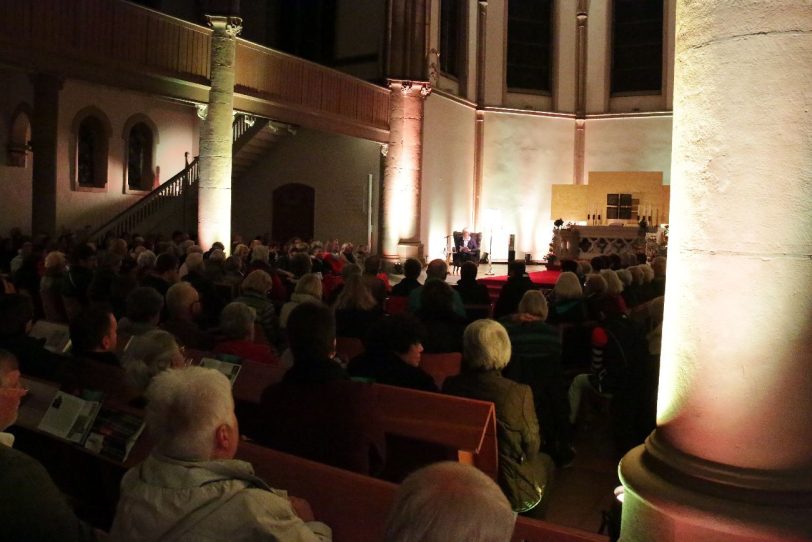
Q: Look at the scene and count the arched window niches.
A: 3